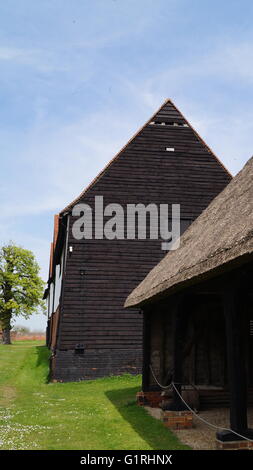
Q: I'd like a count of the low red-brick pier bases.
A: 3